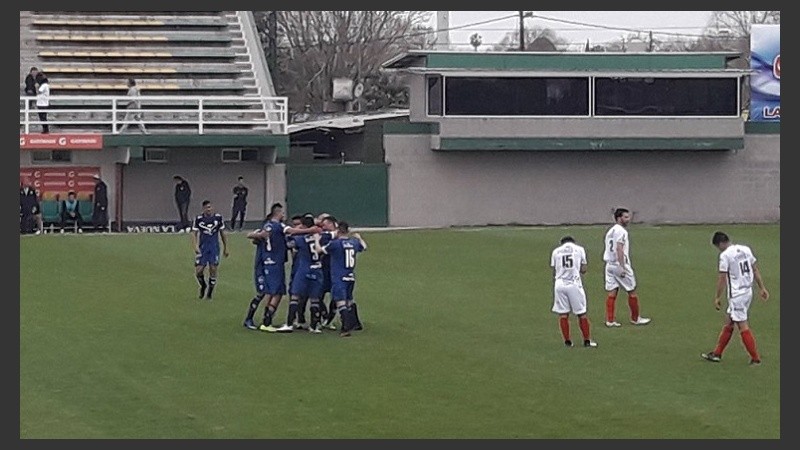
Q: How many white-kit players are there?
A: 3